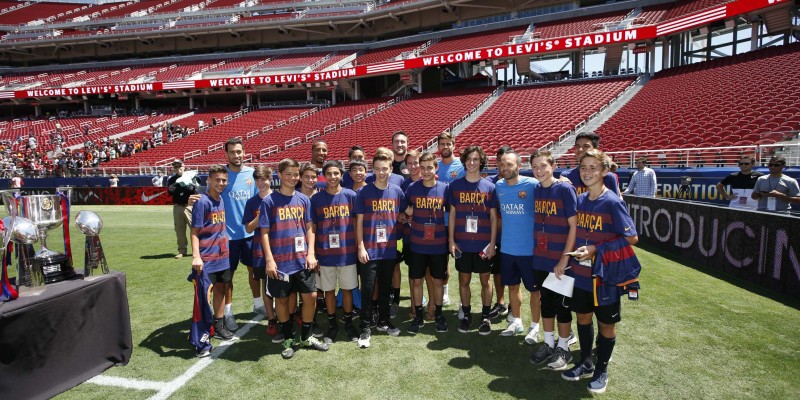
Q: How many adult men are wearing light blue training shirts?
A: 3